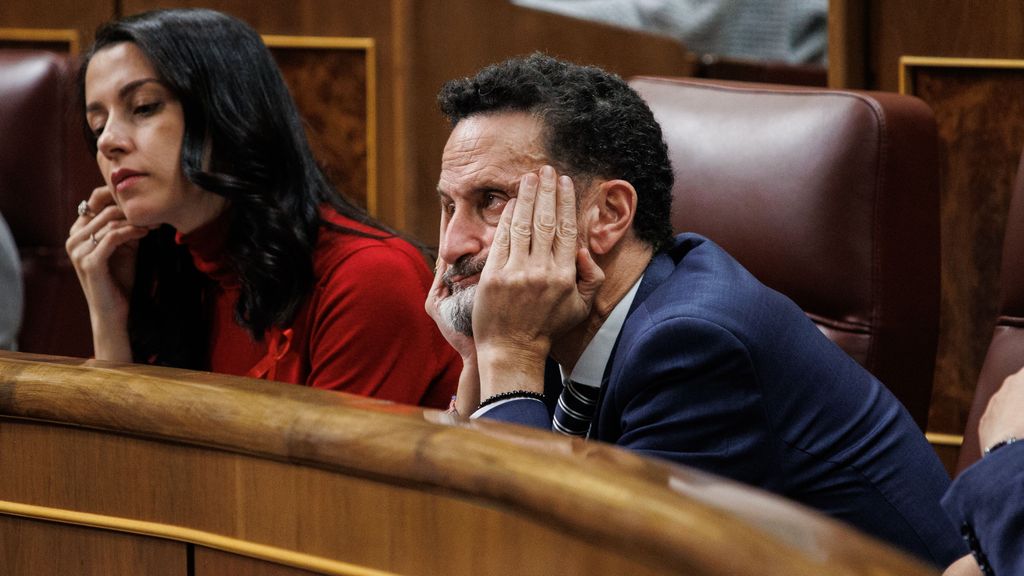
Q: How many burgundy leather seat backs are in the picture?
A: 3